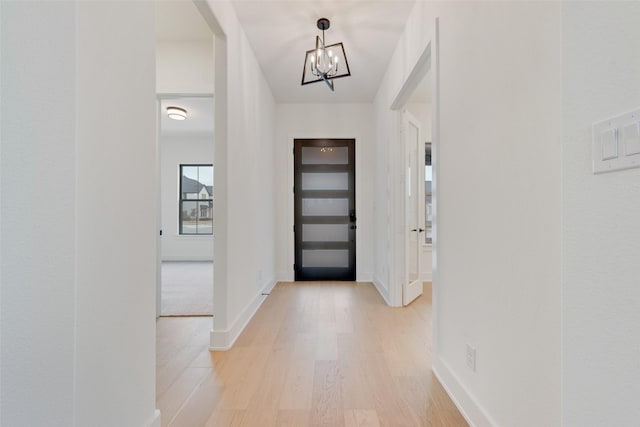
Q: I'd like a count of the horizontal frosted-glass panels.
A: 5